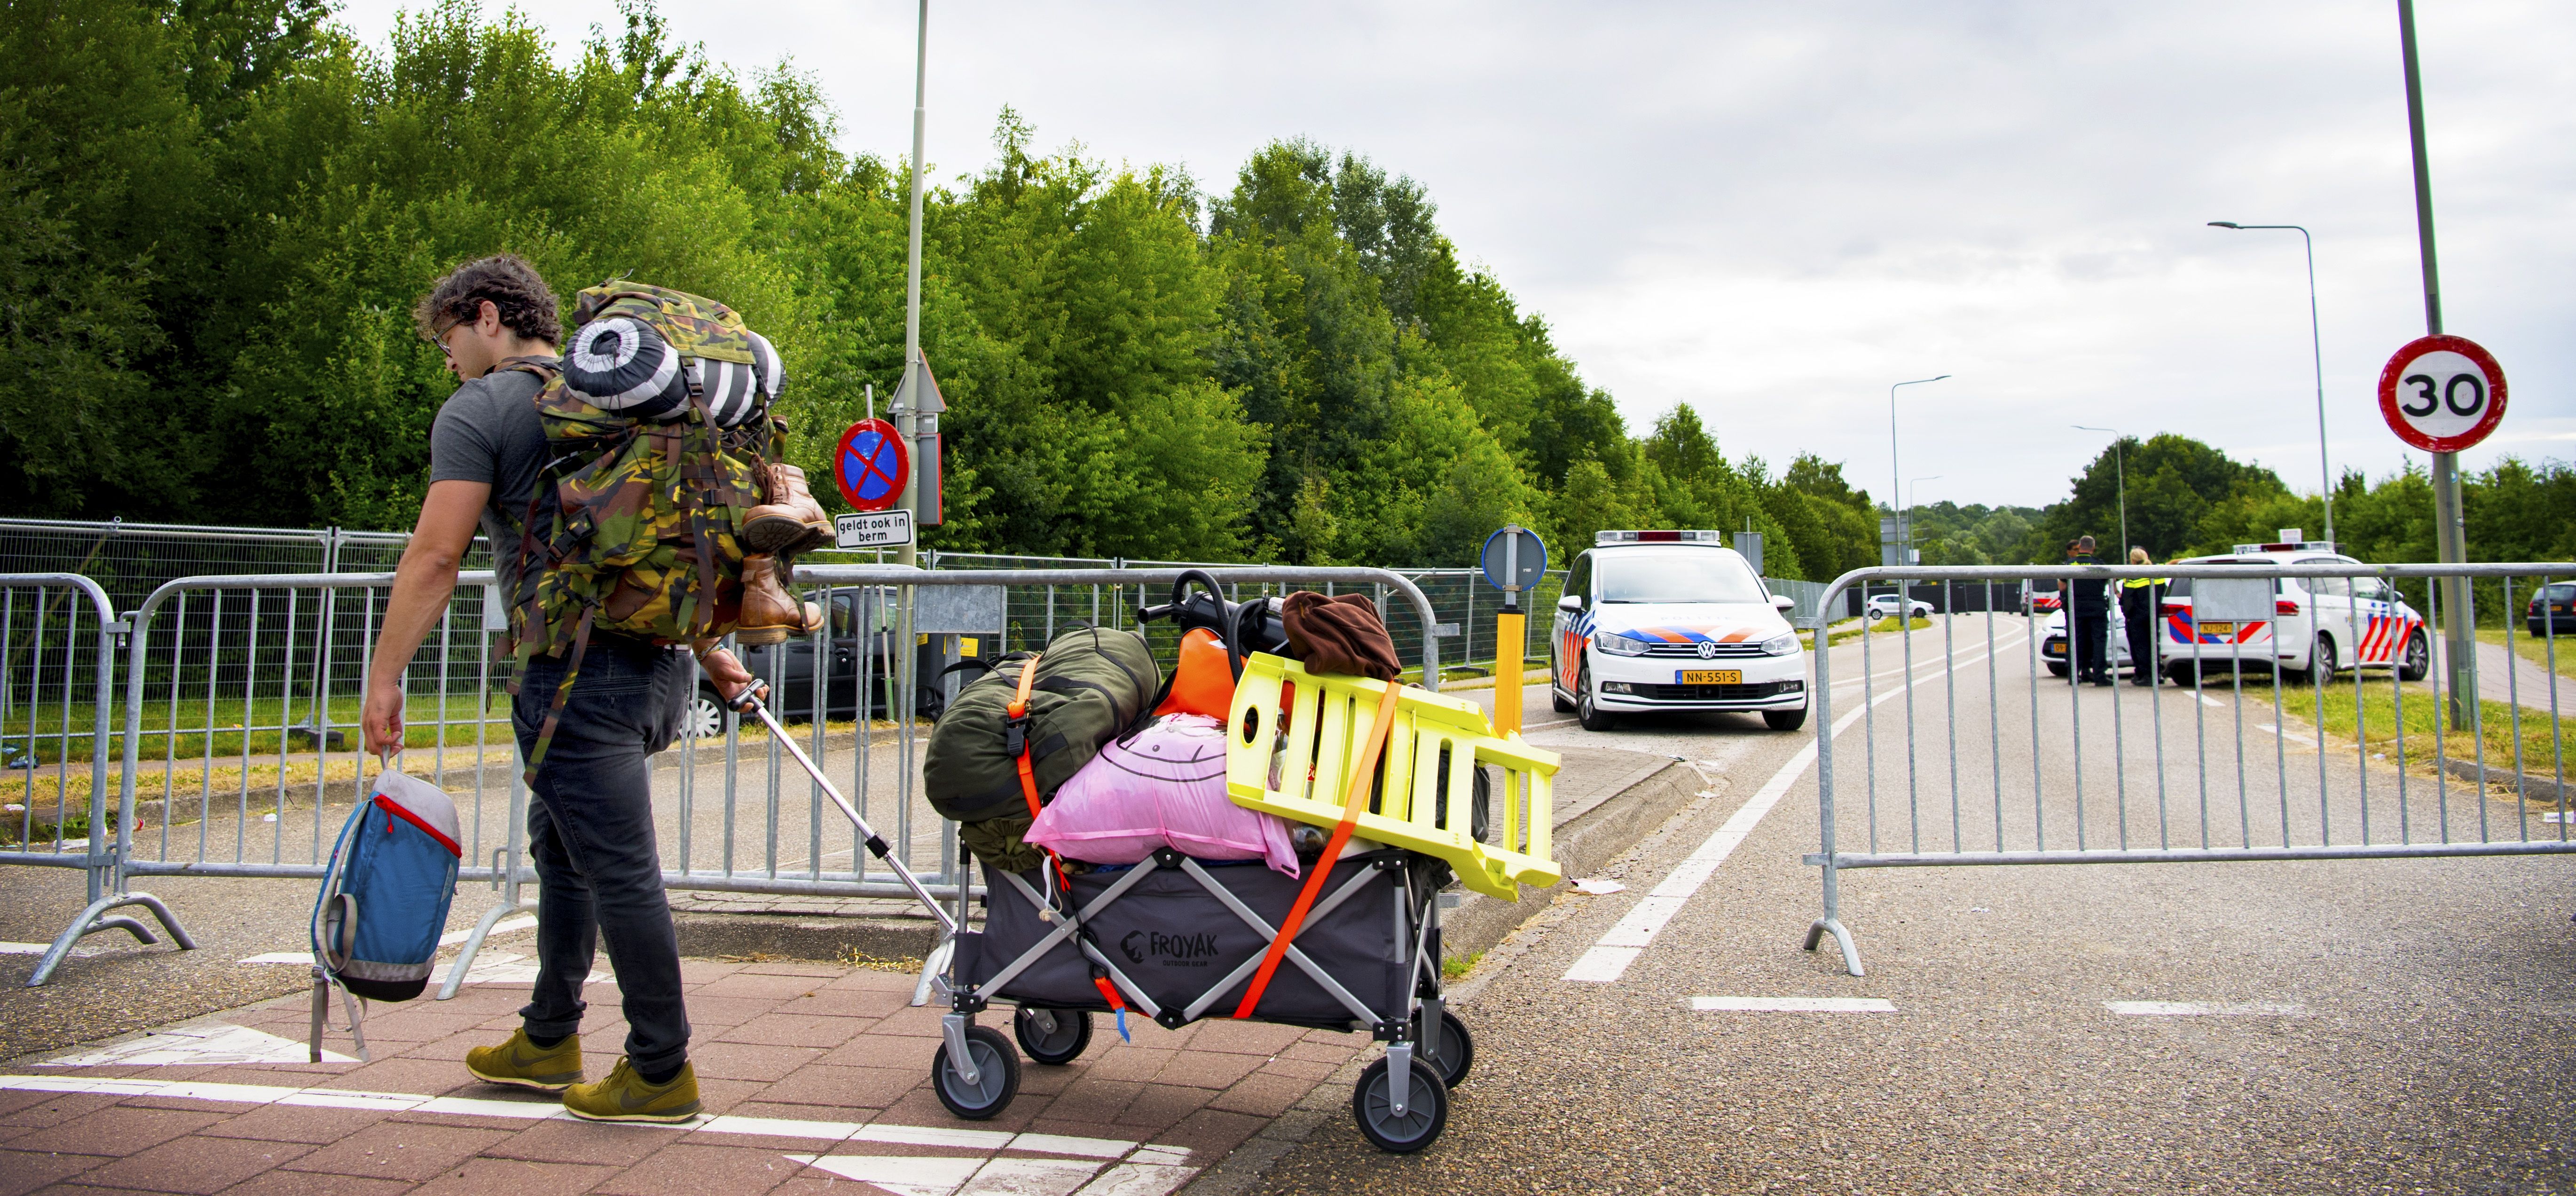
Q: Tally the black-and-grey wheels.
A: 4